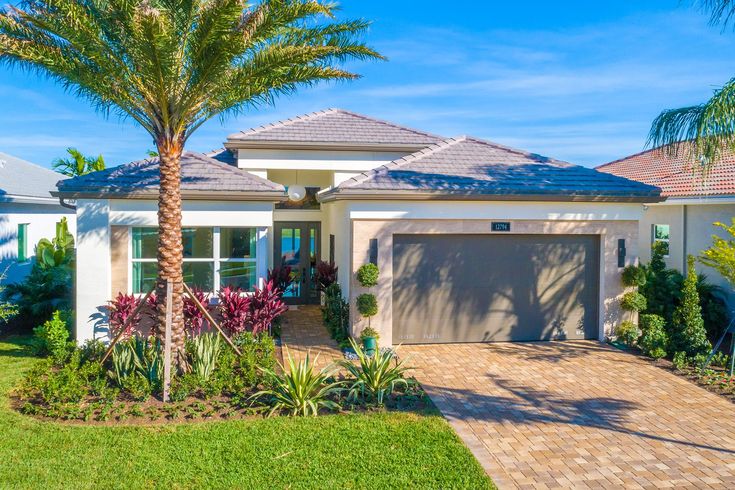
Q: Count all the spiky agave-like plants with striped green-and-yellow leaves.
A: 2